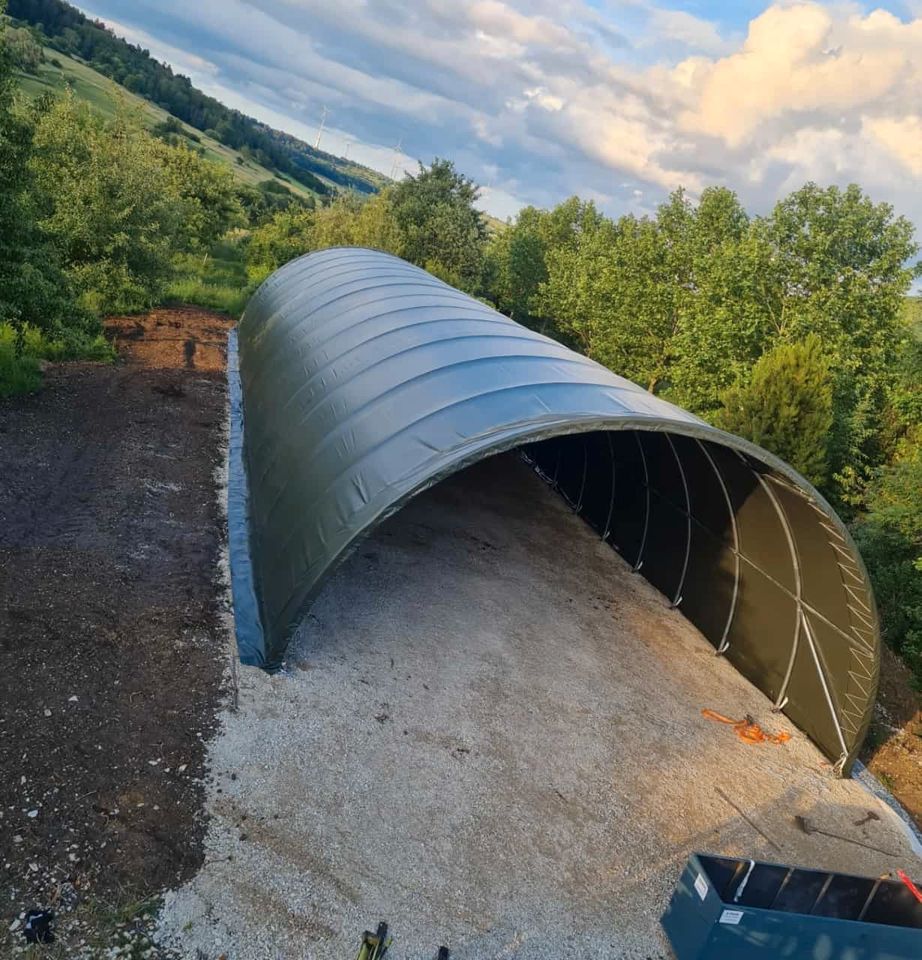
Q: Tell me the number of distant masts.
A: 3